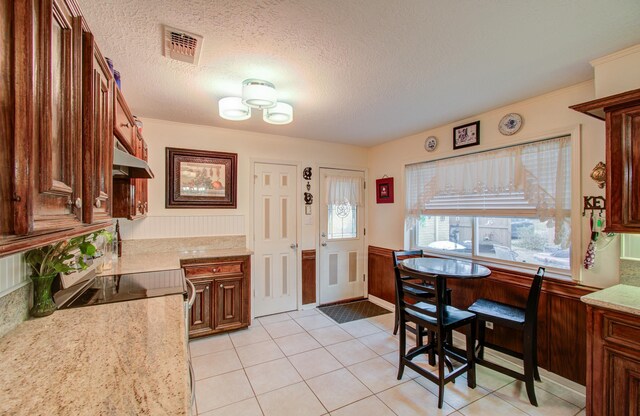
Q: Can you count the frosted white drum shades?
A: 3